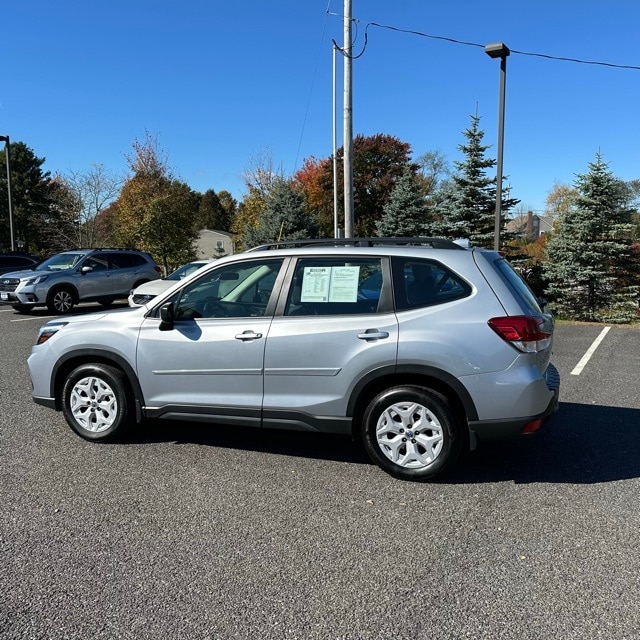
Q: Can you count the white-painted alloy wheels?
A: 2